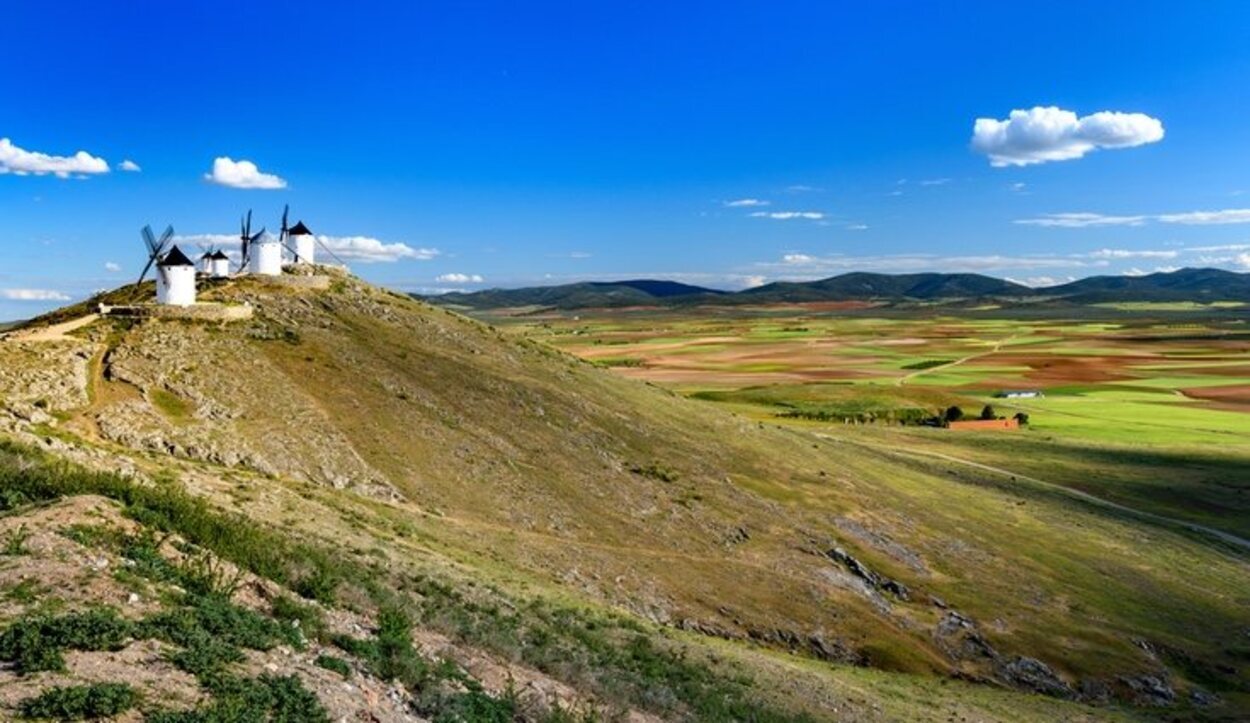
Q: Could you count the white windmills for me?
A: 5